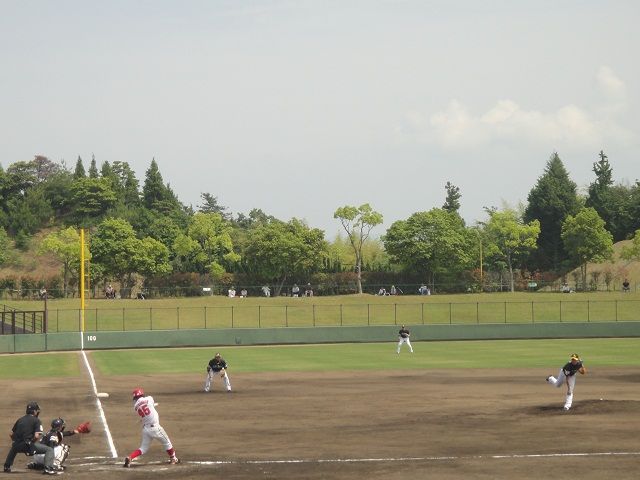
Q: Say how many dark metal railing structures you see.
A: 1